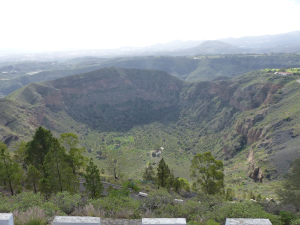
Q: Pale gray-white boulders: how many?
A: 4